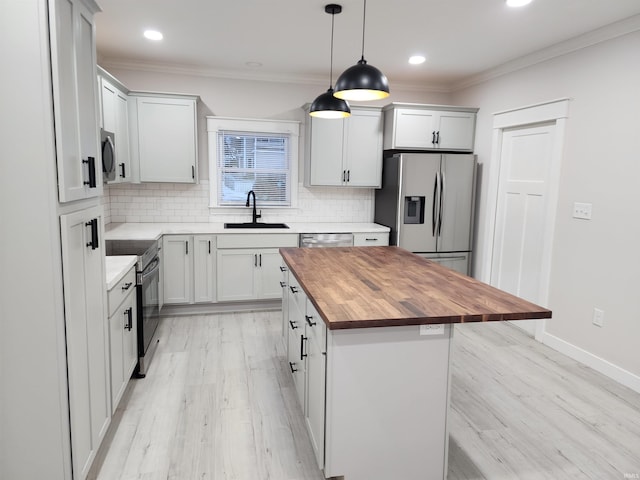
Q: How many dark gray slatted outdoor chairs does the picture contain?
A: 0